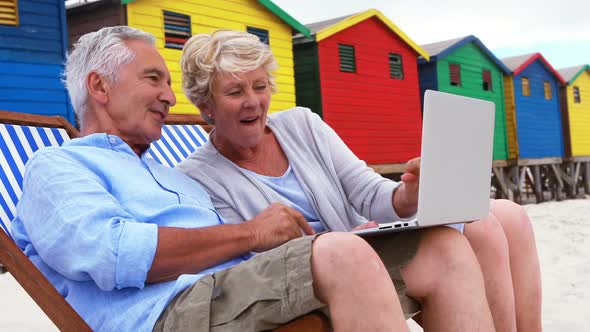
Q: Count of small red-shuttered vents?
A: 2